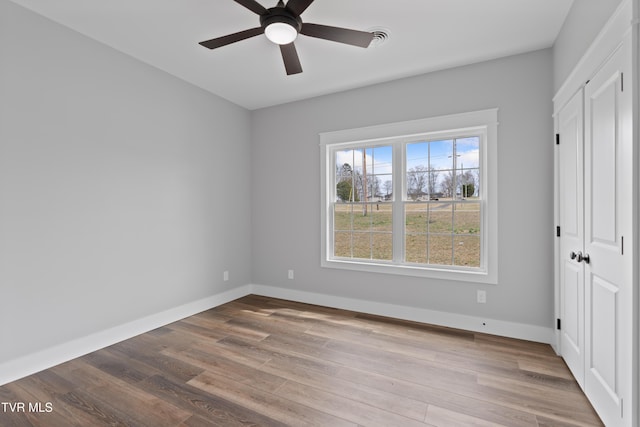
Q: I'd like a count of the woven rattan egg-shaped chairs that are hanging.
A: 0